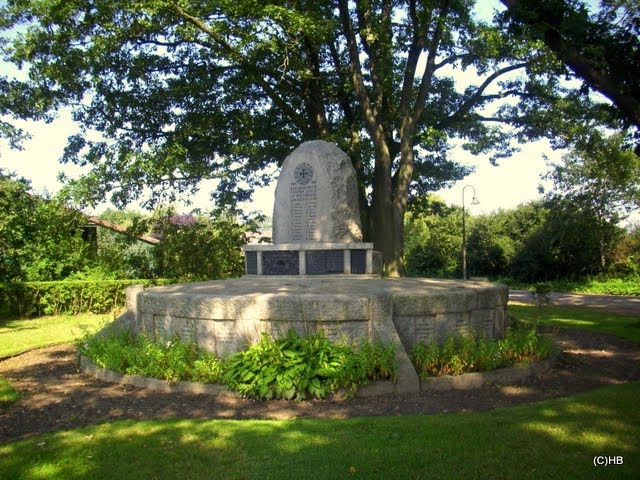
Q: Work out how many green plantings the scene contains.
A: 2